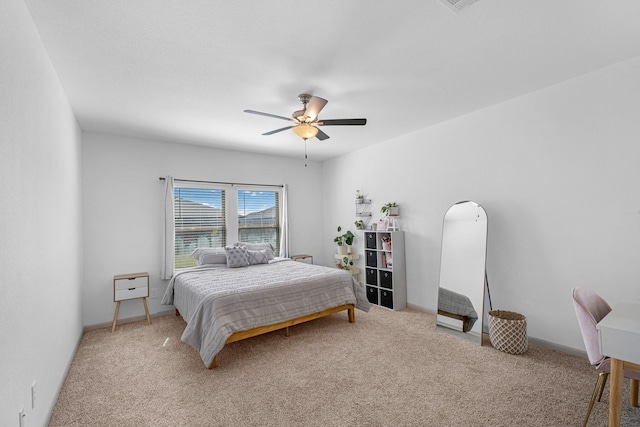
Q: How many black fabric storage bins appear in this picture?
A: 6